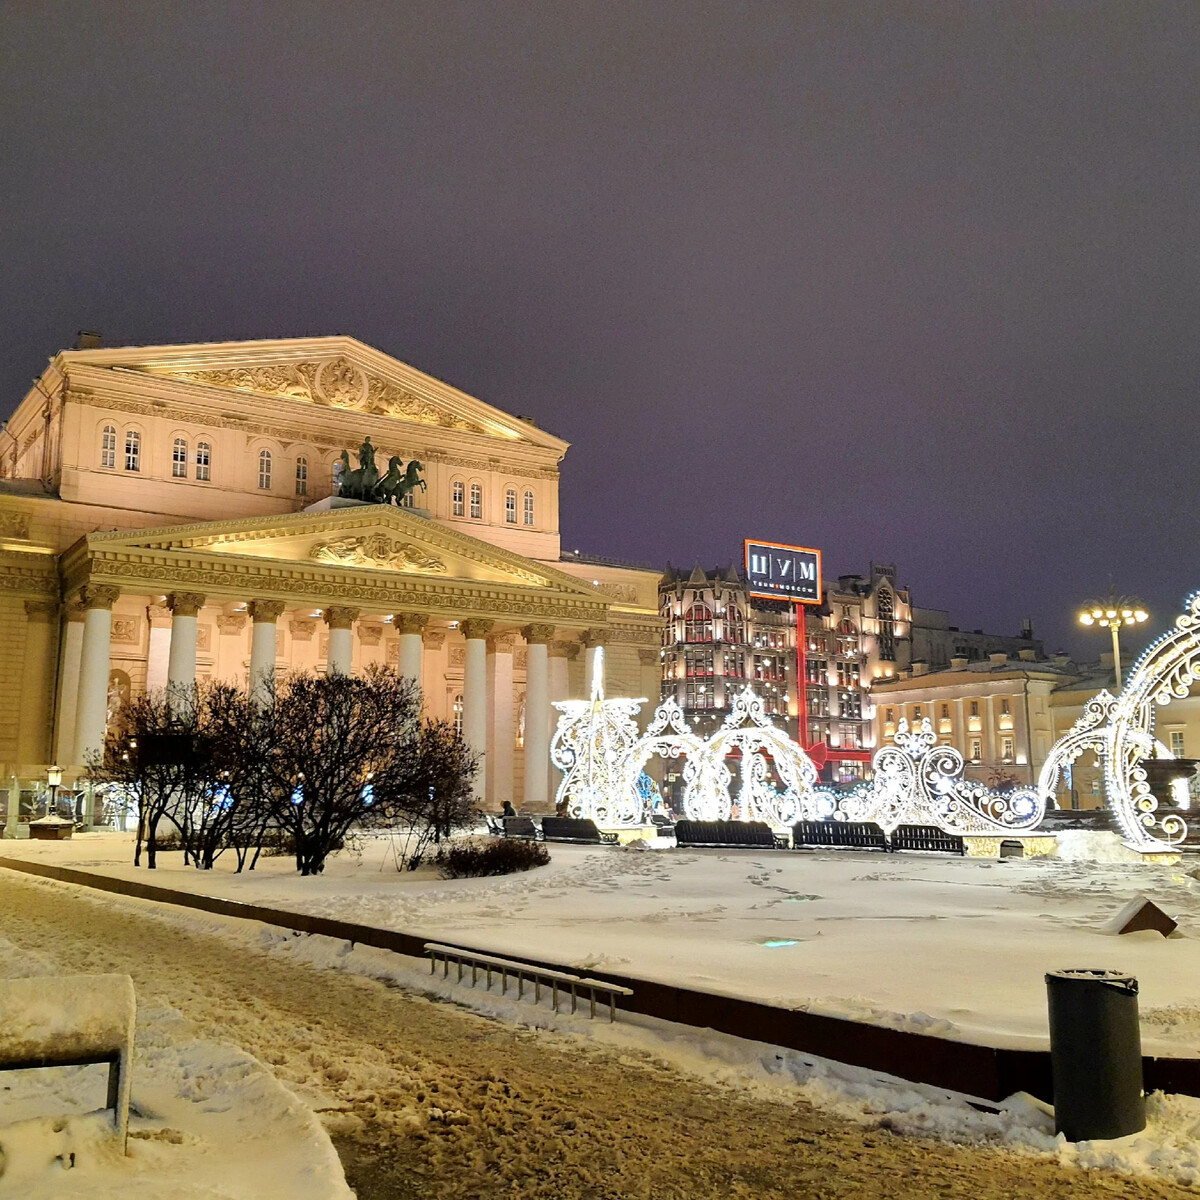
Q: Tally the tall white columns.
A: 8